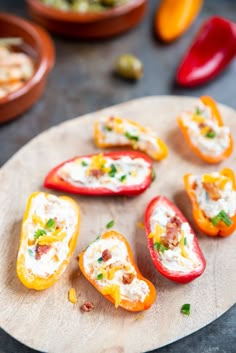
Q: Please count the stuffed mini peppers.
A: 7